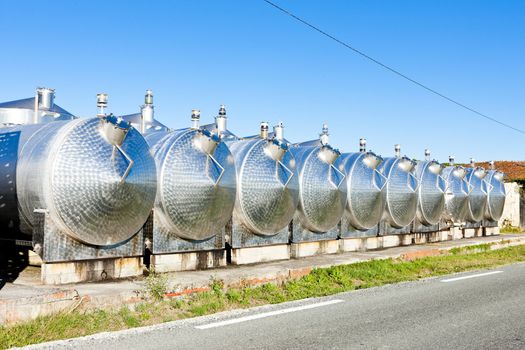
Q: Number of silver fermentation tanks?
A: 10